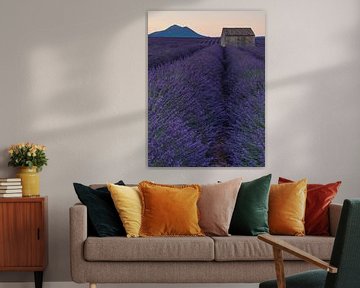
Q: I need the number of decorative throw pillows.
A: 7